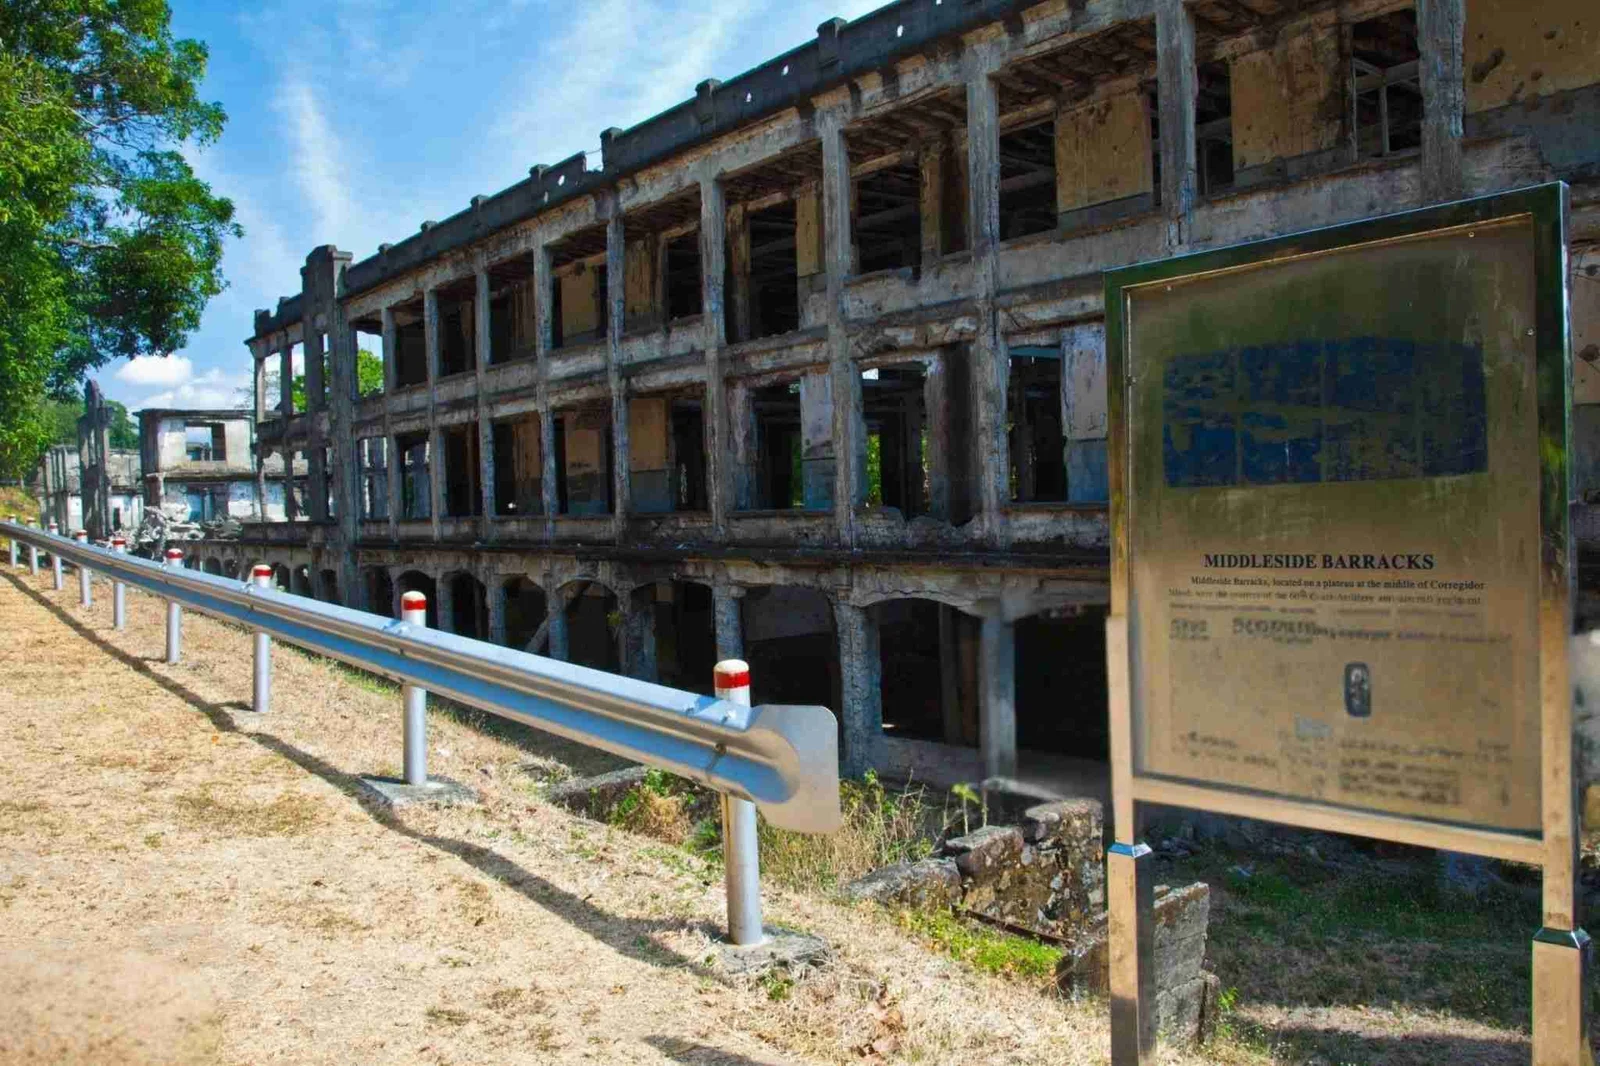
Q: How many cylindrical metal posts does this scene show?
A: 9